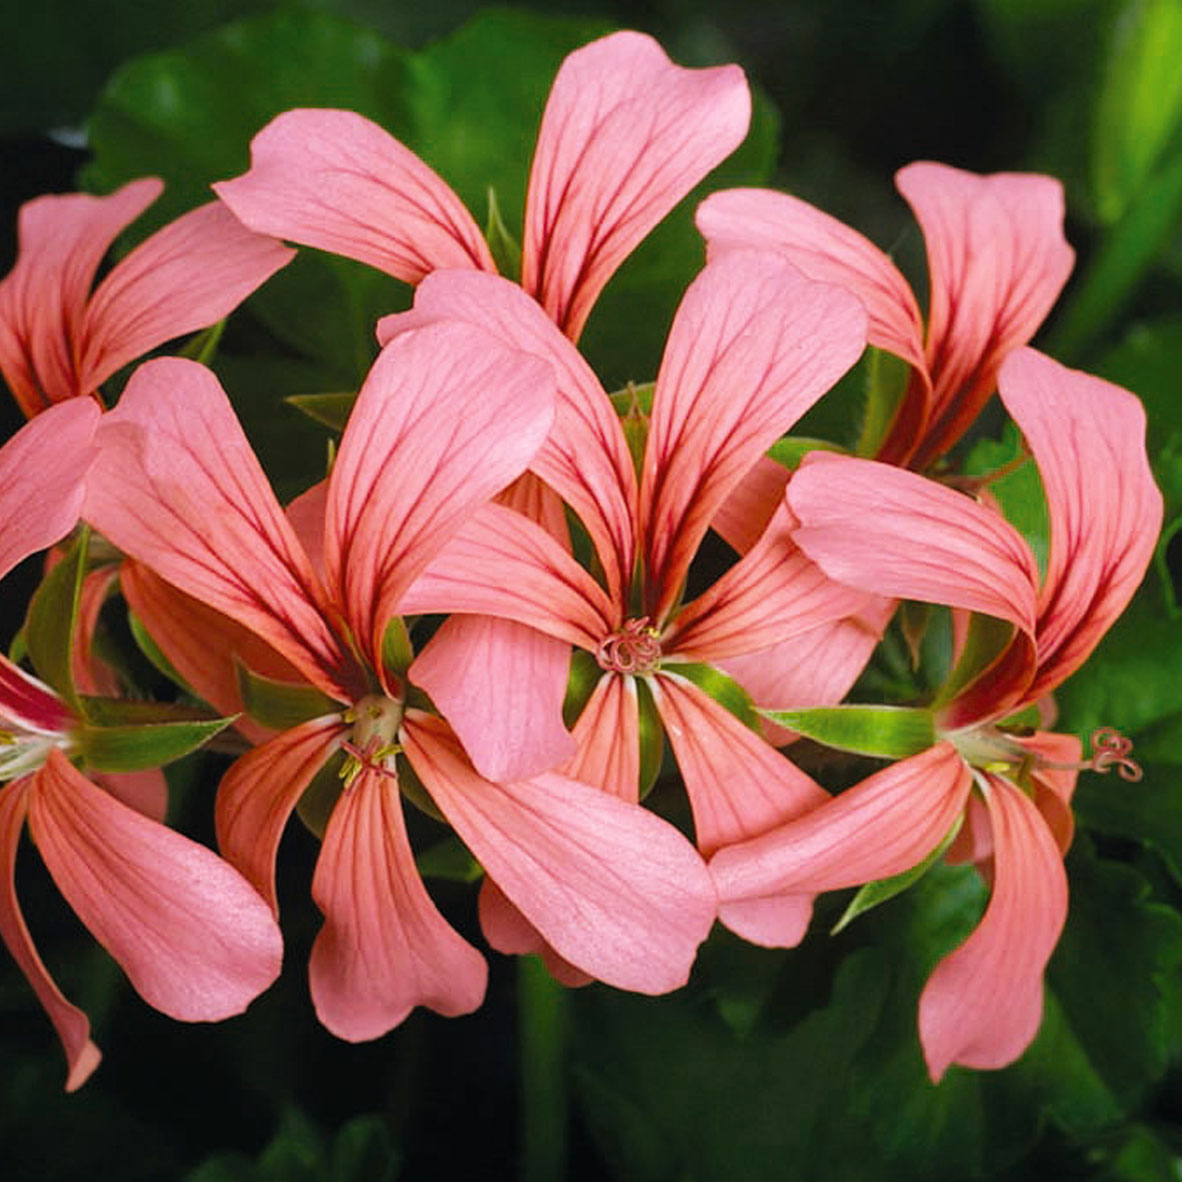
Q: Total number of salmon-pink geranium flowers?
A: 7